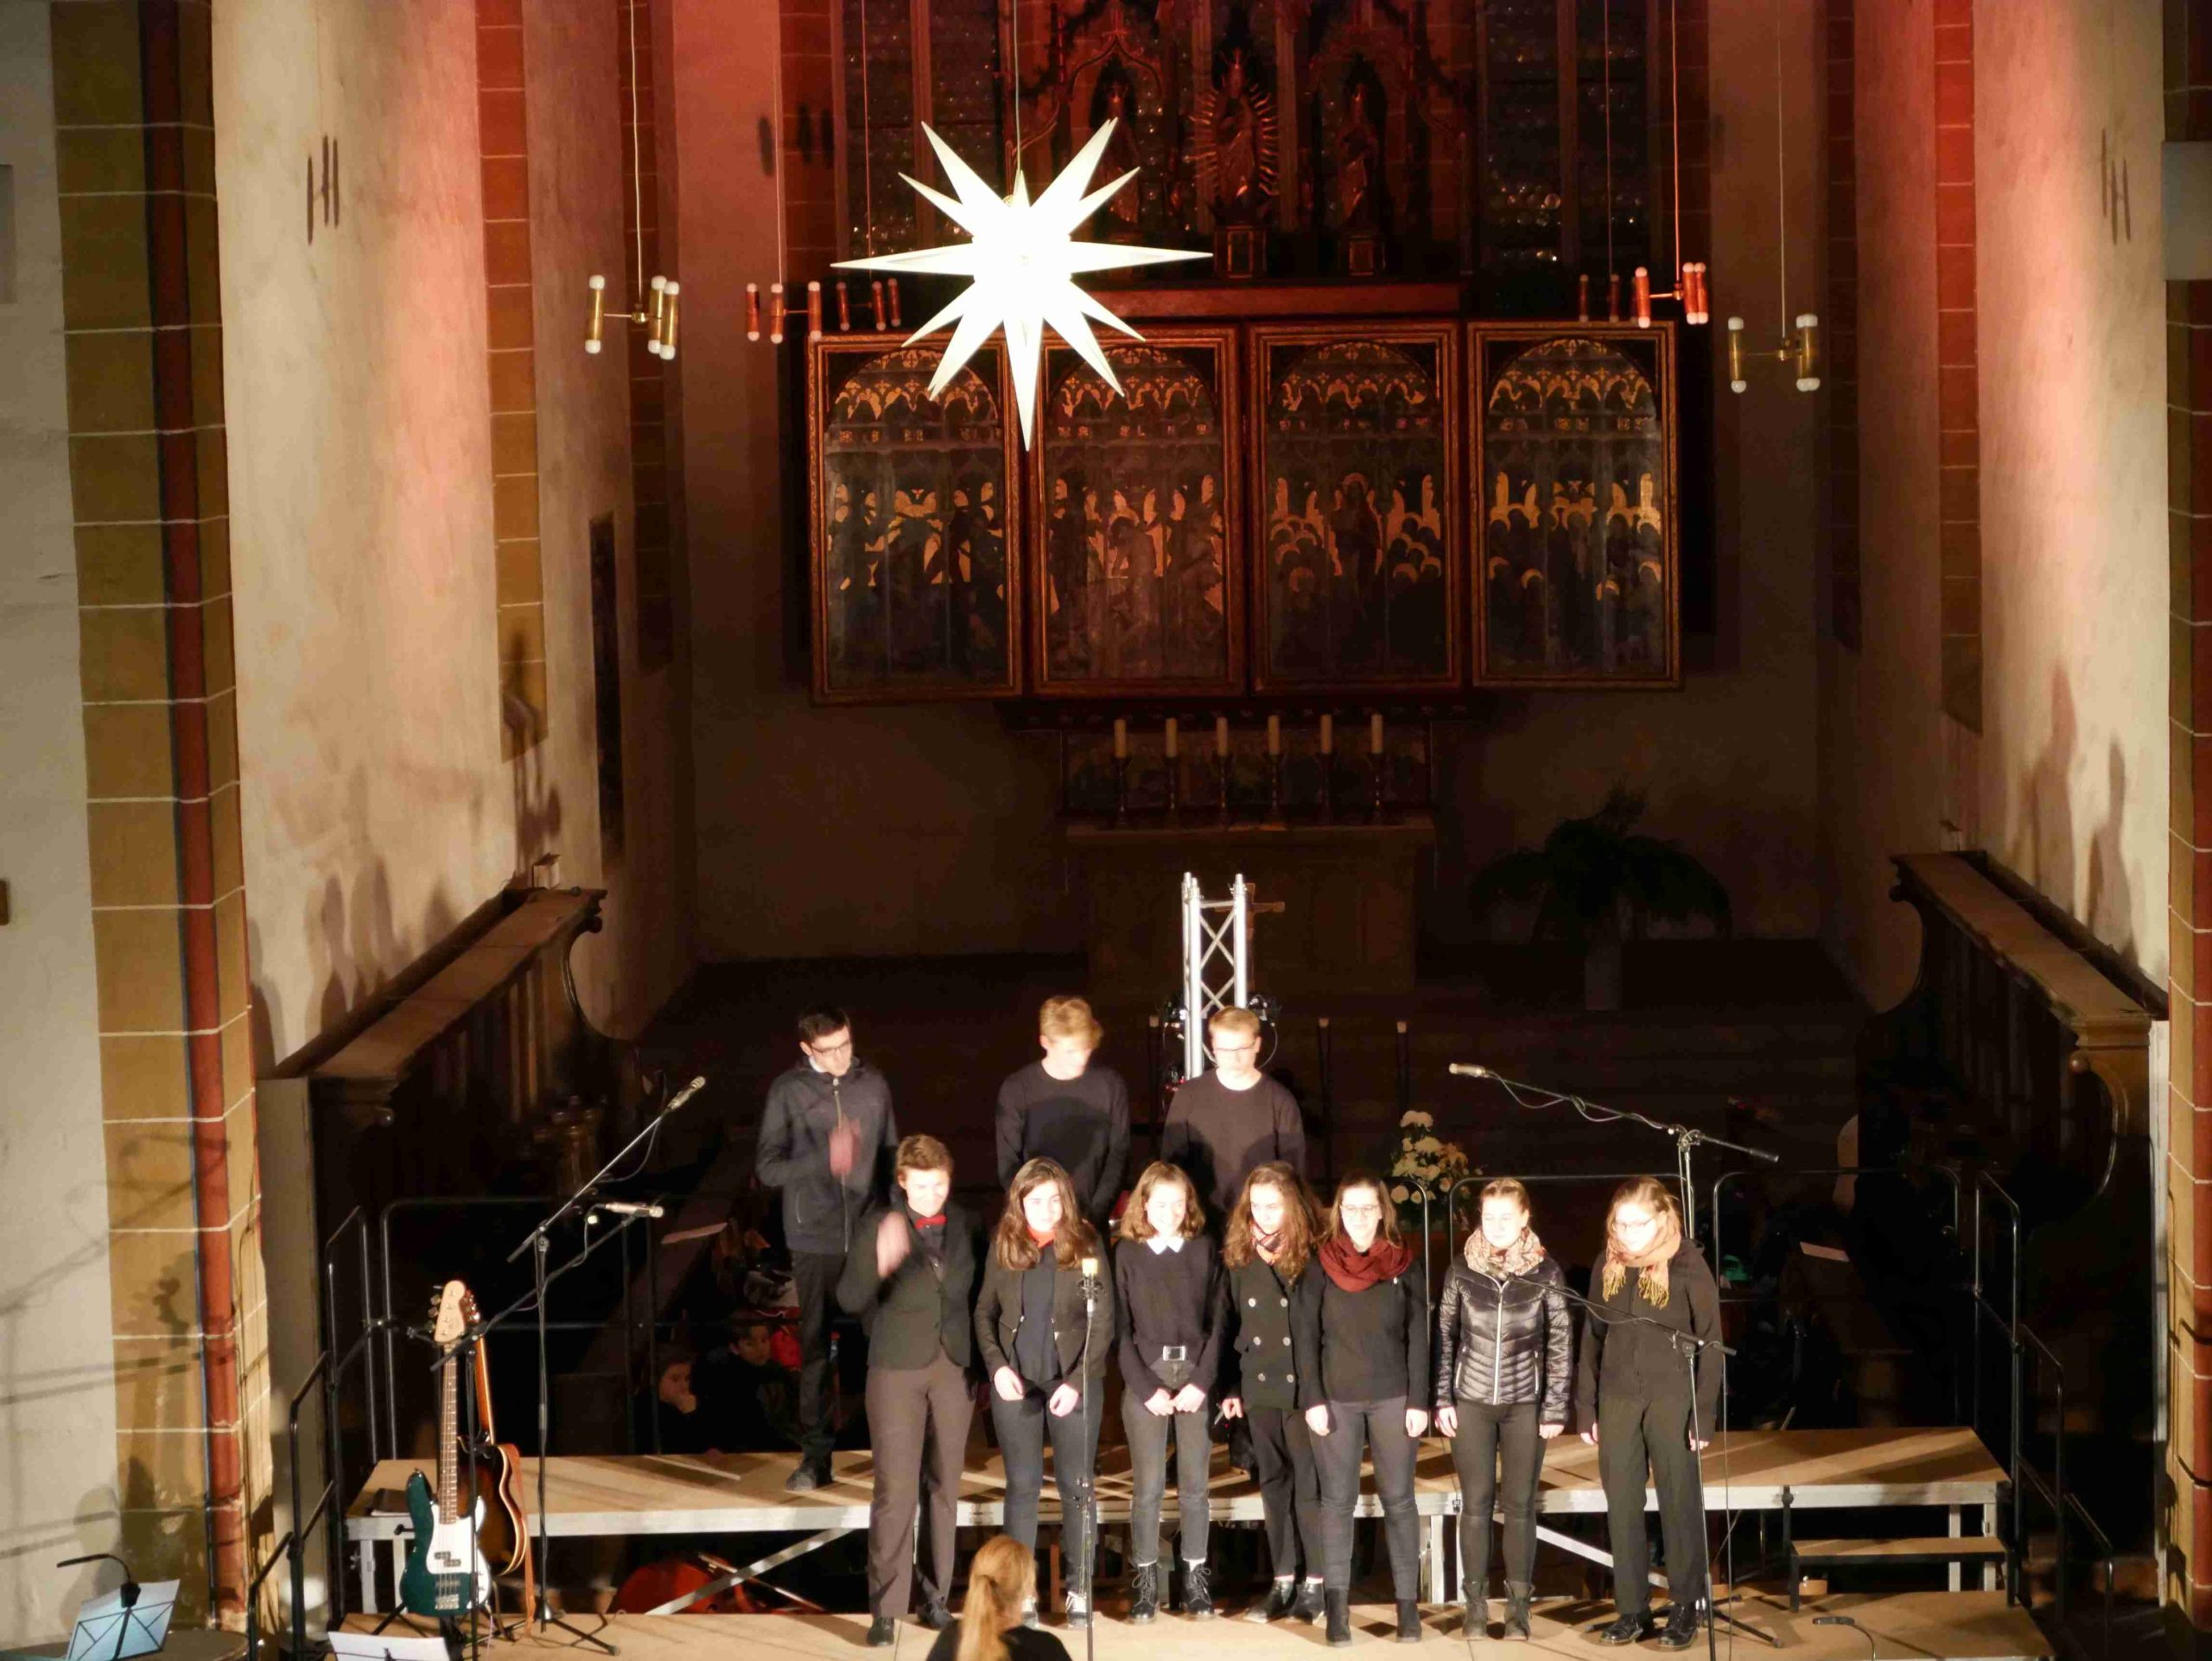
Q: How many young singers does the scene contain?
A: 10